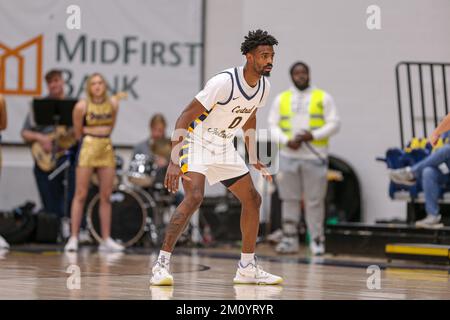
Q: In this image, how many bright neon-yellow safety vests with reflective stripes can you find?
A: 1